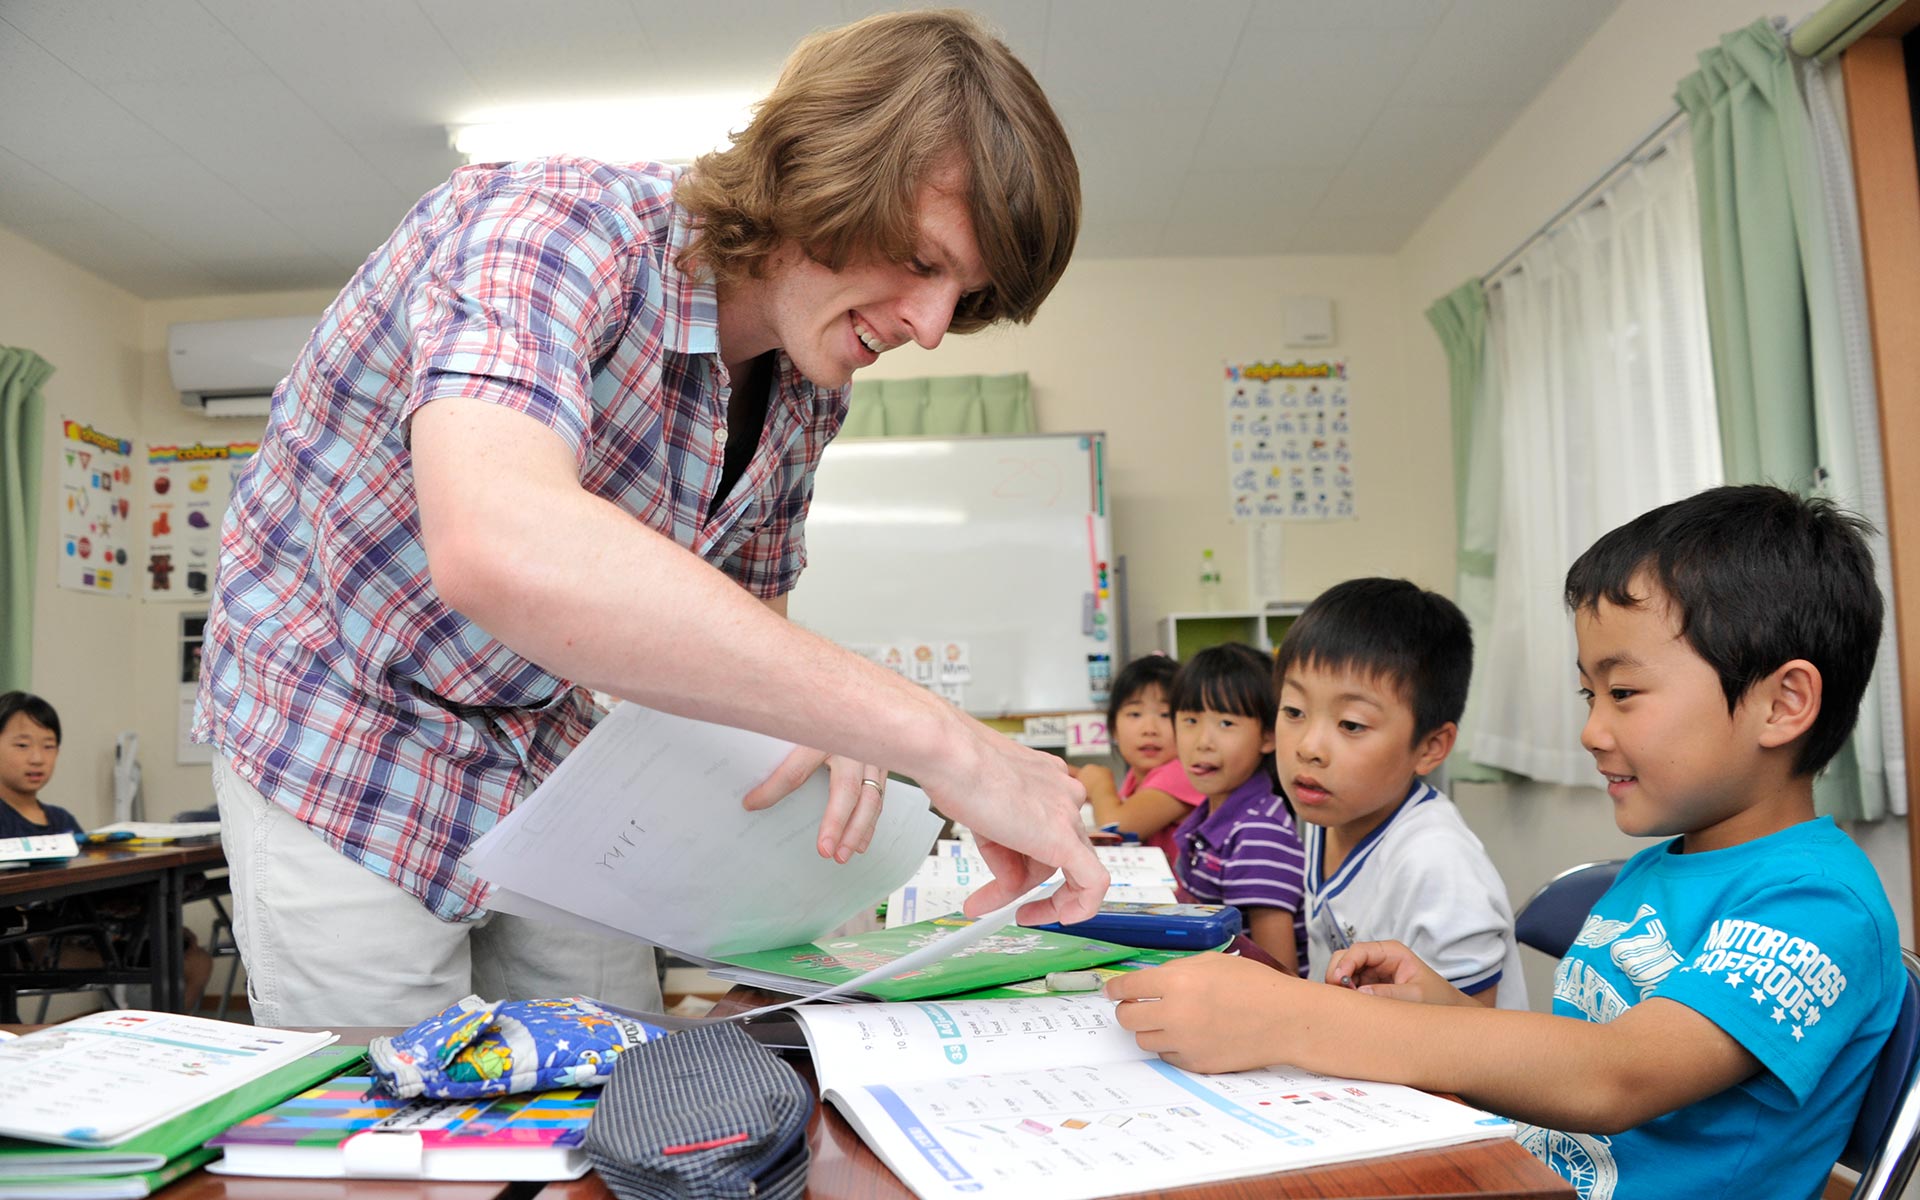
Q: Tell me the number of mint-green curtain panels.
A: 4